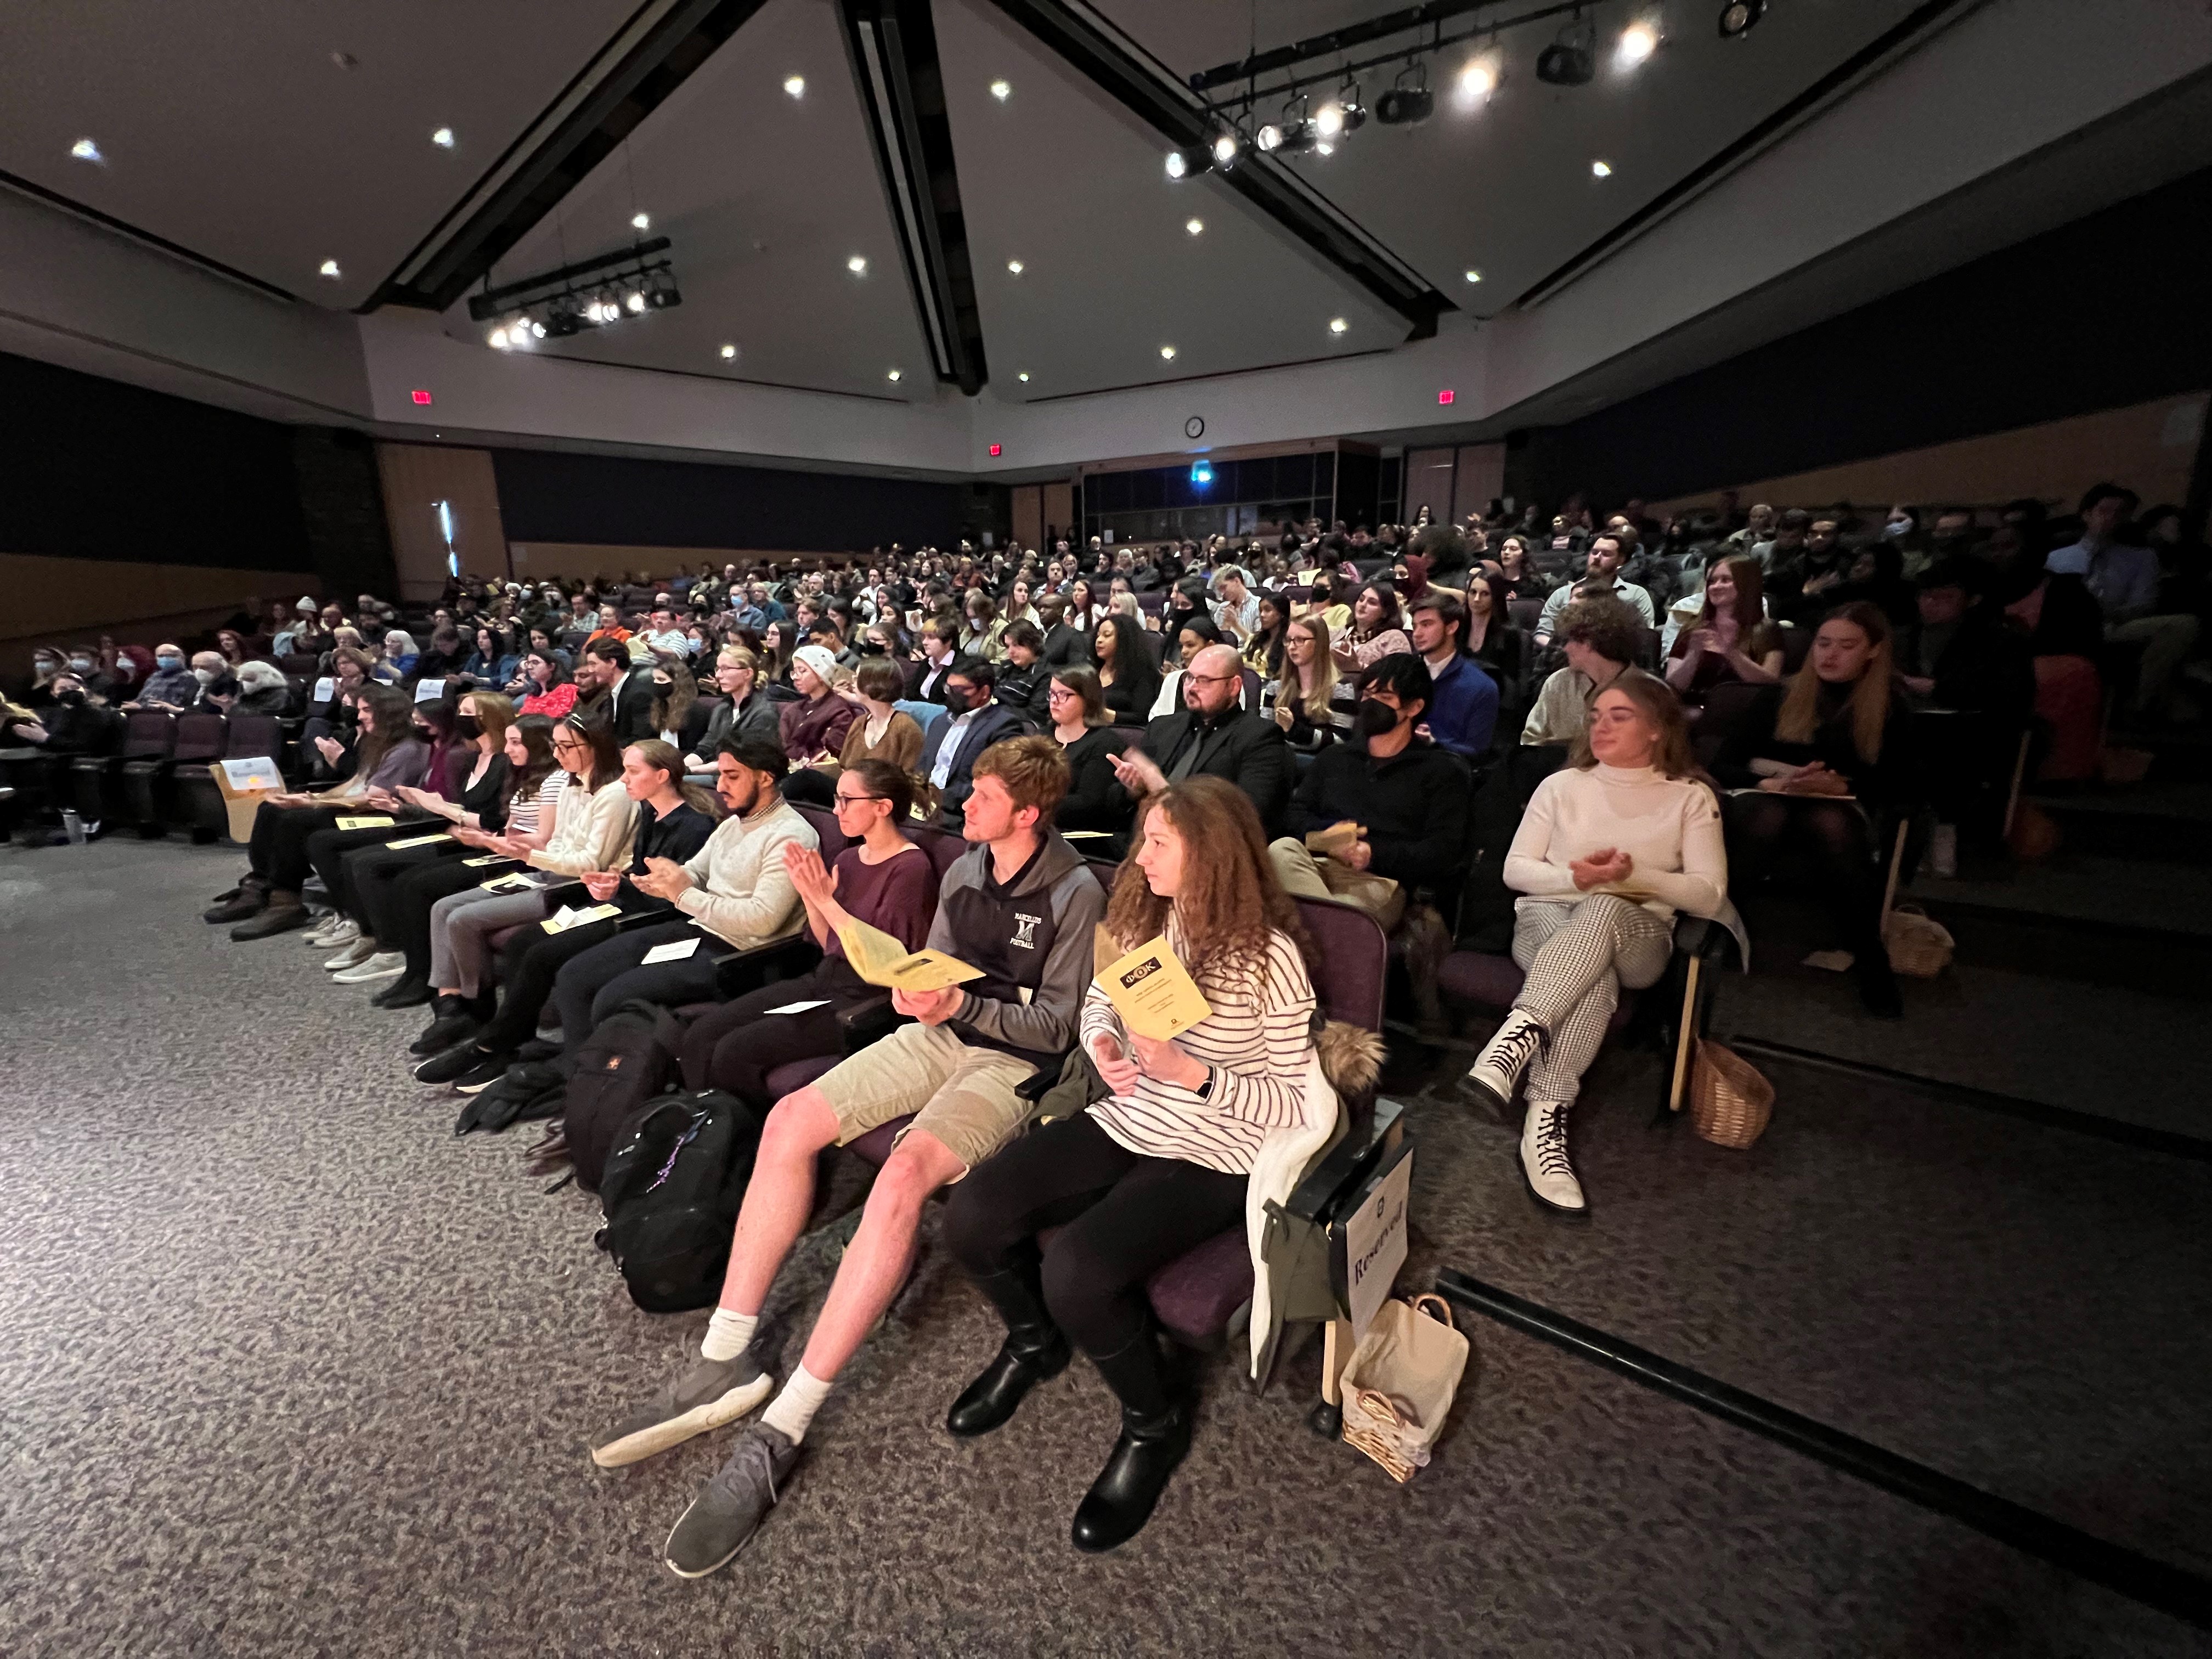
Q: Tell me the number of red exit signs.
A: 3